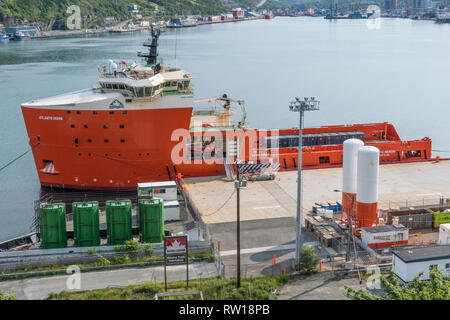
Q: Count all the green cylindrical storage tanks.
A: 4